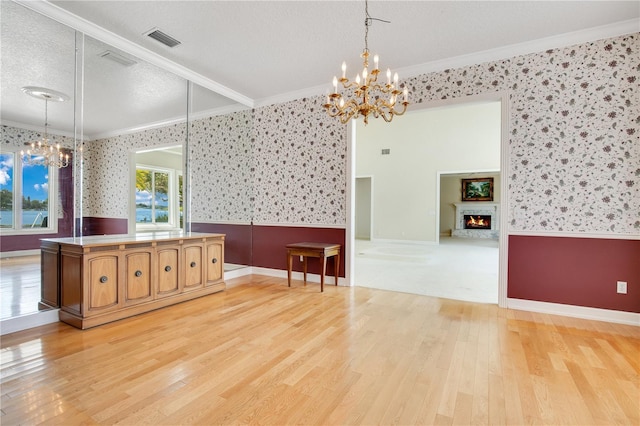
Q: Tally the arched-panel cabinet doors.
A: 5